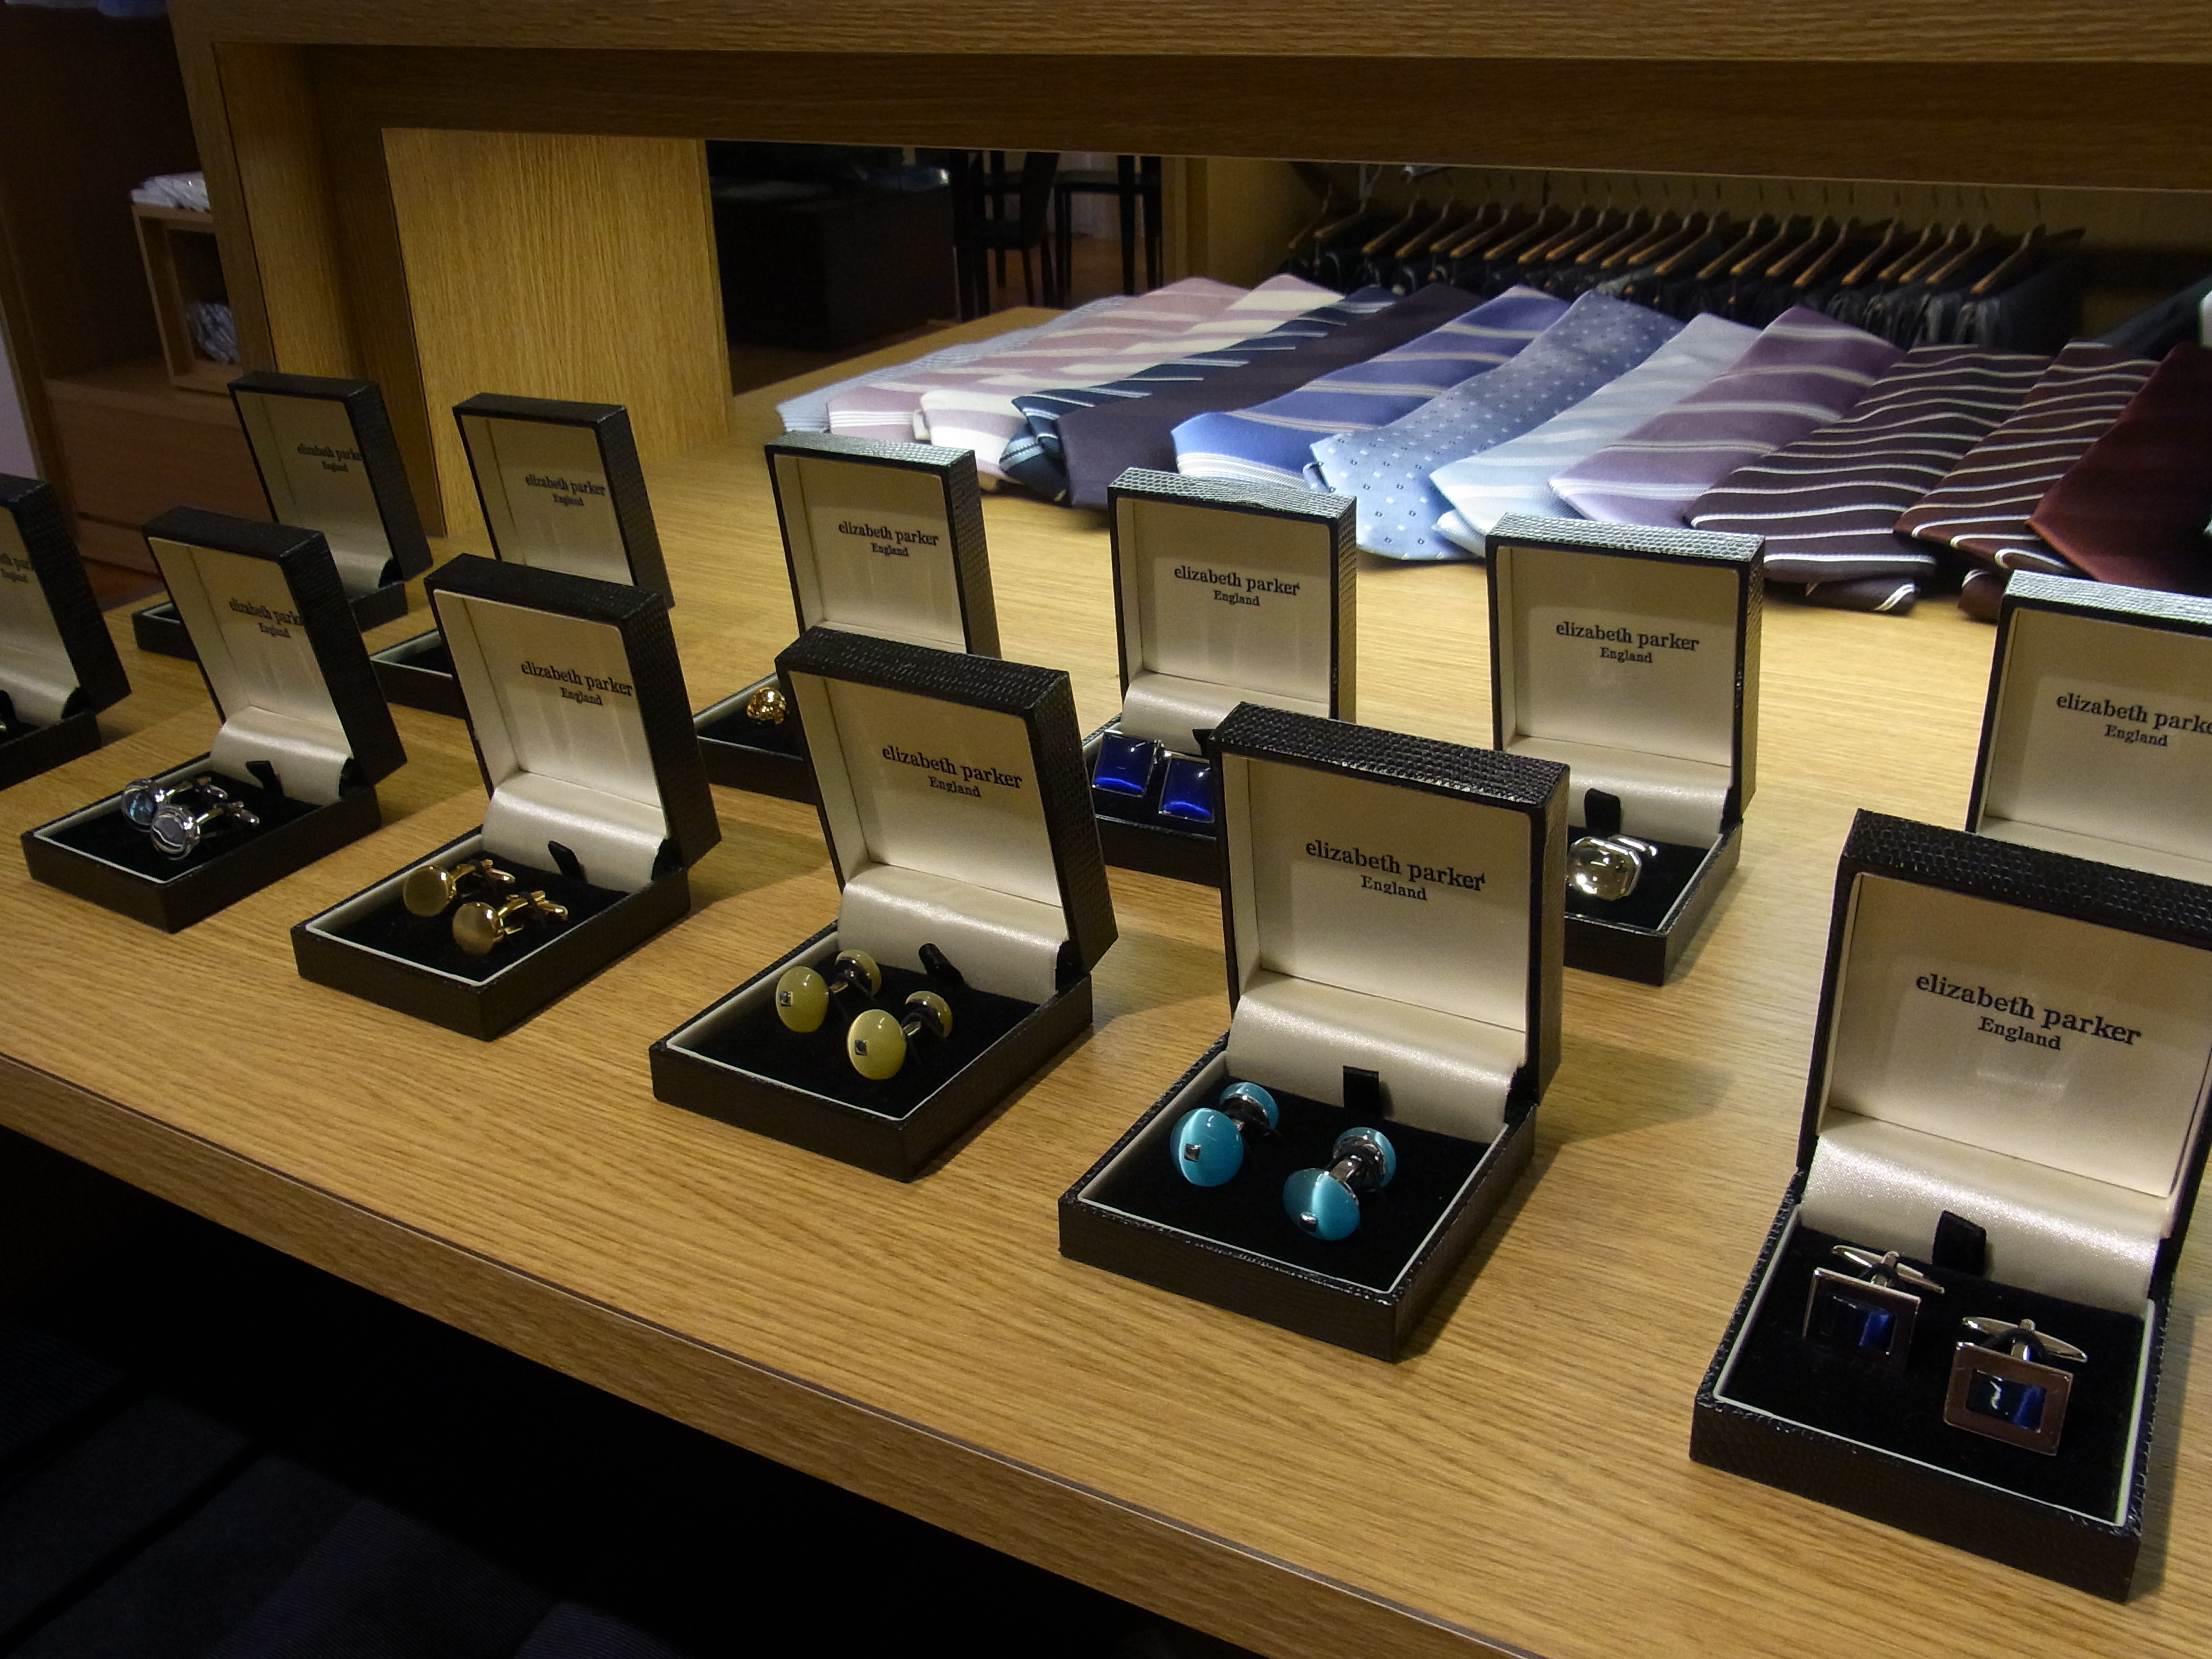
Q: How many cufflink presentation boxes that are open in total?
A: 12